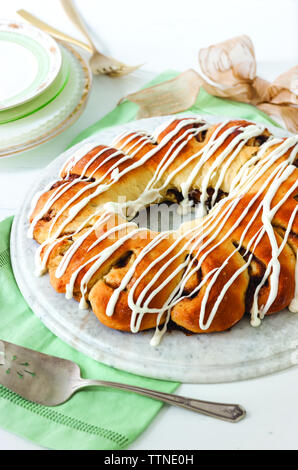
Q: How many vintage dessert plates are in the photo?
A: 3